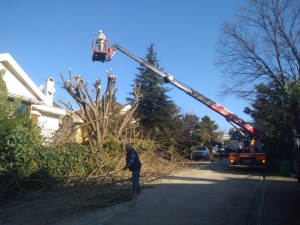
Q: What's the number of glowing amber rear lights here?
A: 2